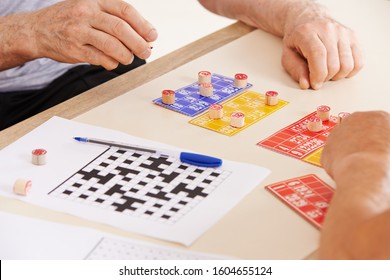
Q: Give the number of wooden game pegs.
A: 12